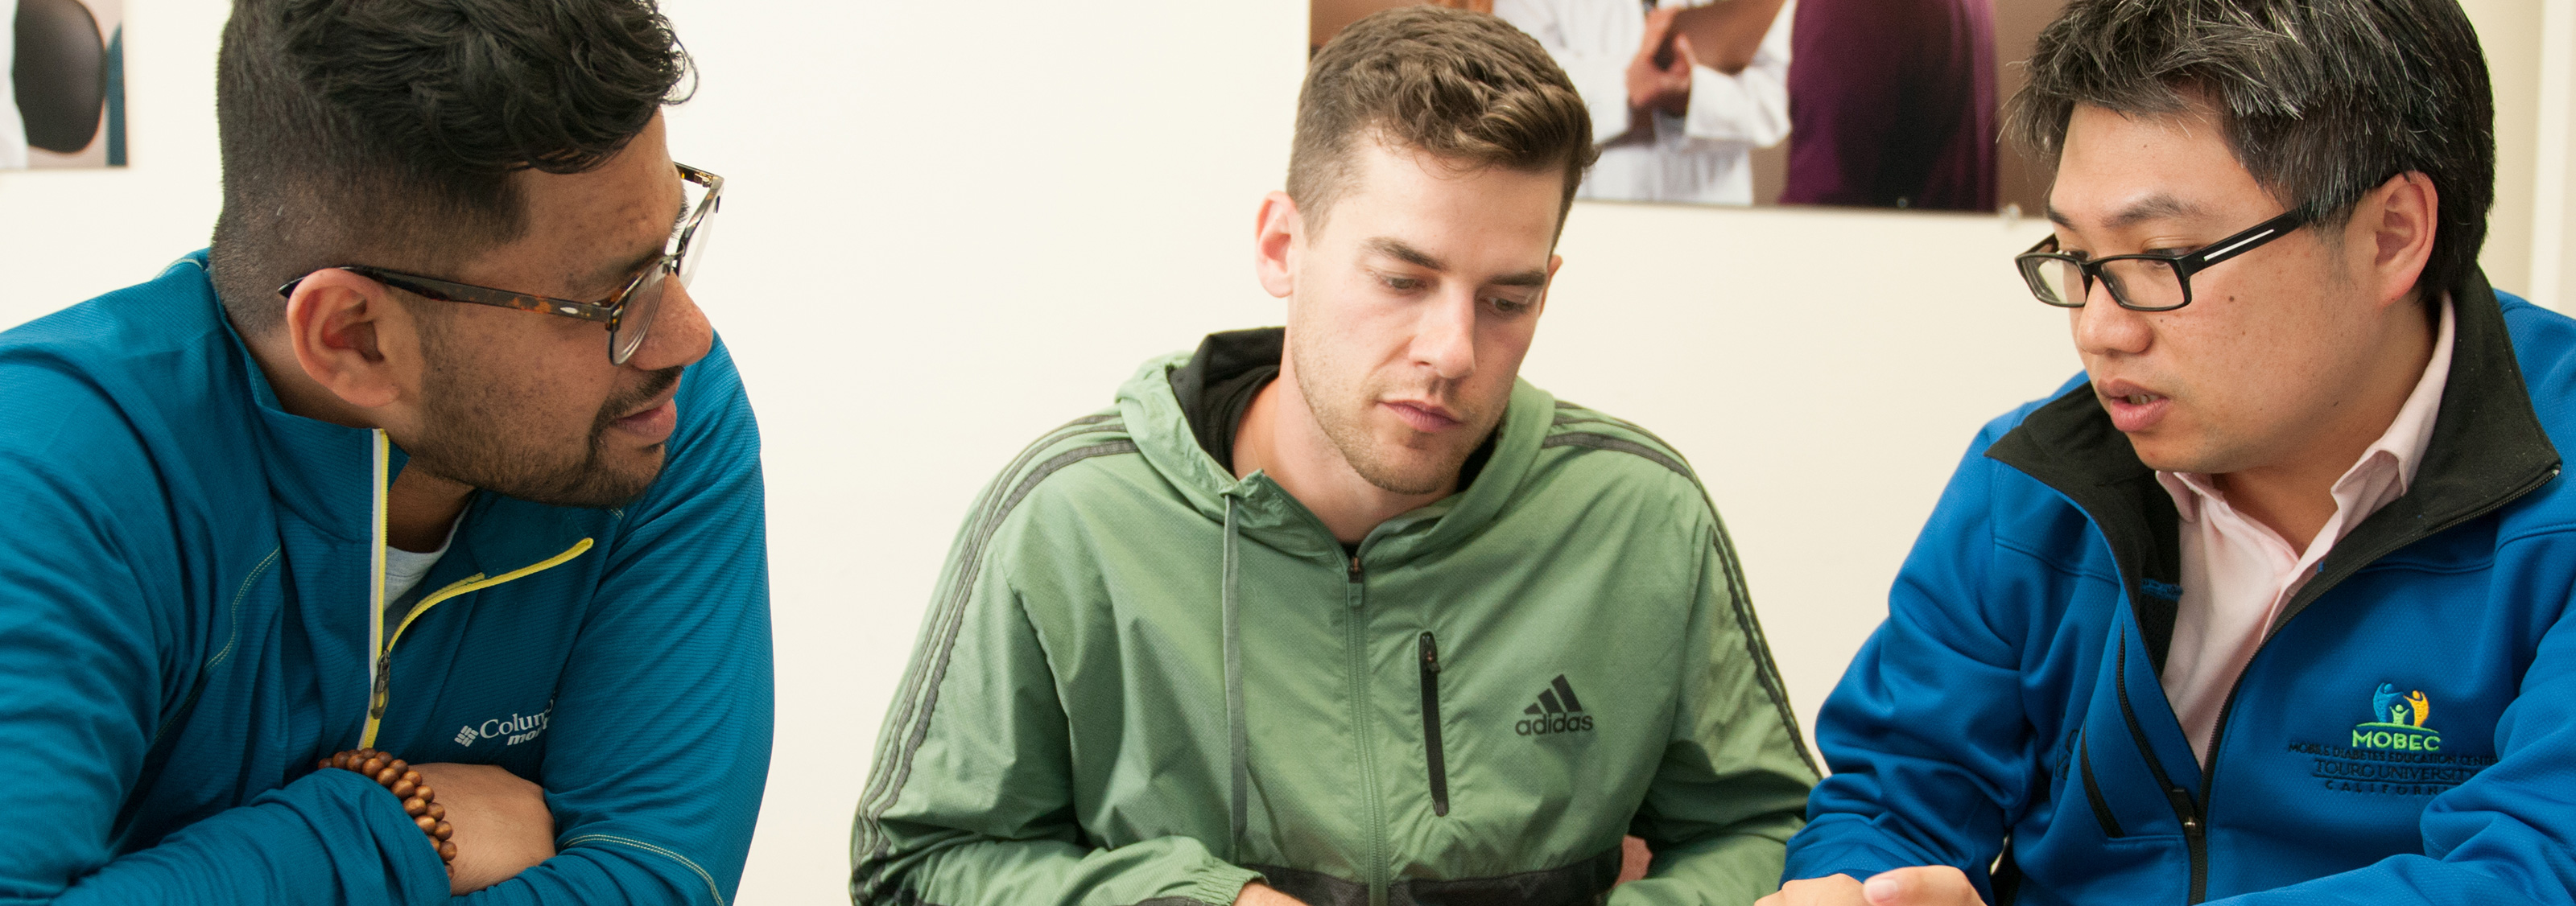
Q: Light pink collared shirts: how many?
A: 1